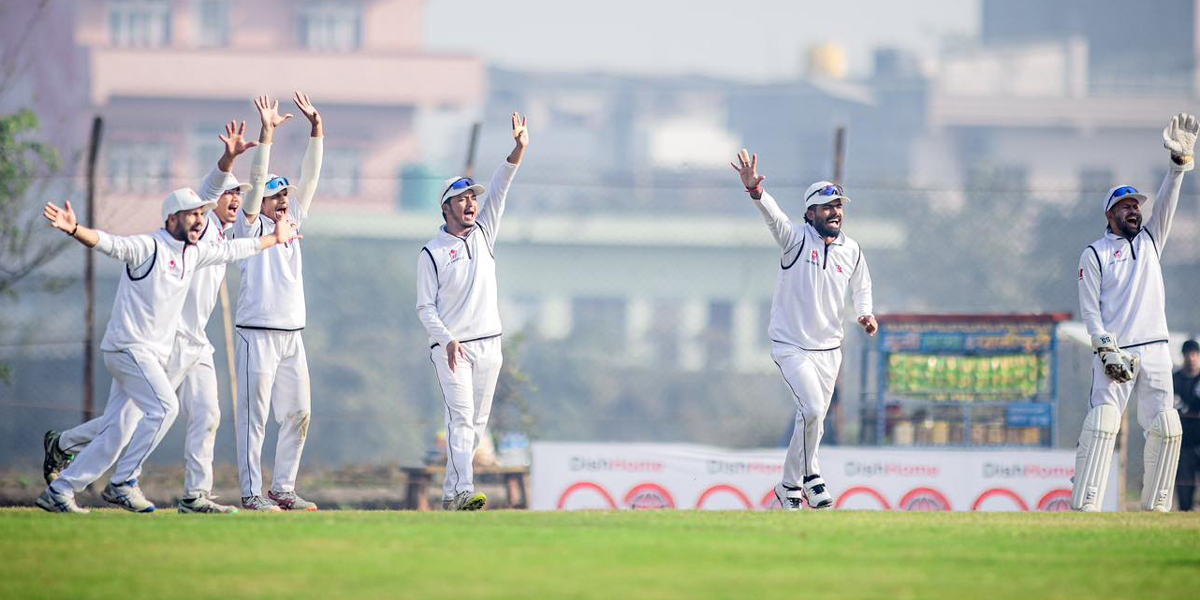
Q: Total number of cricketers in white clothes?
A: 6